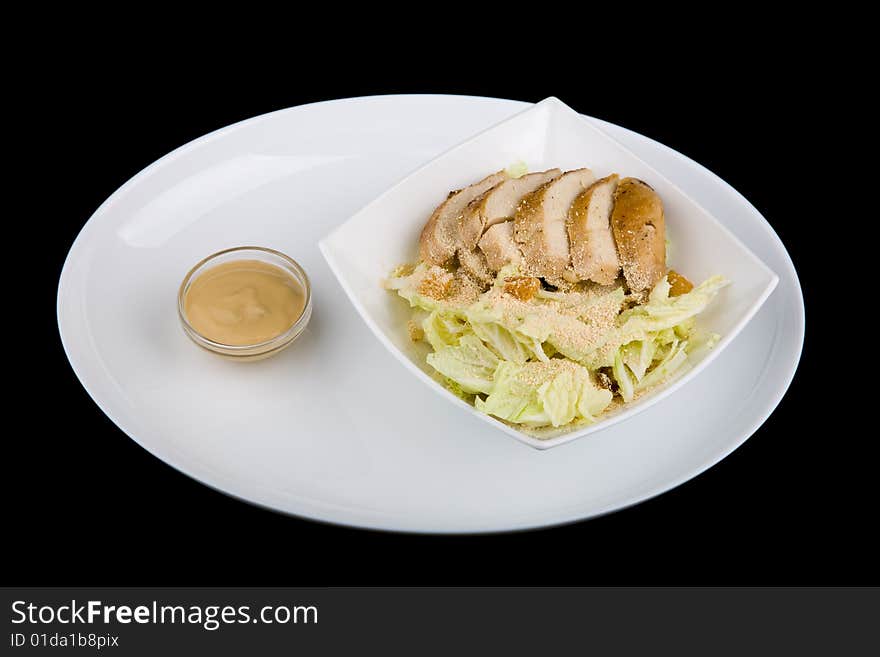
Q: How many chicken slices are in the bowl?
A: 5